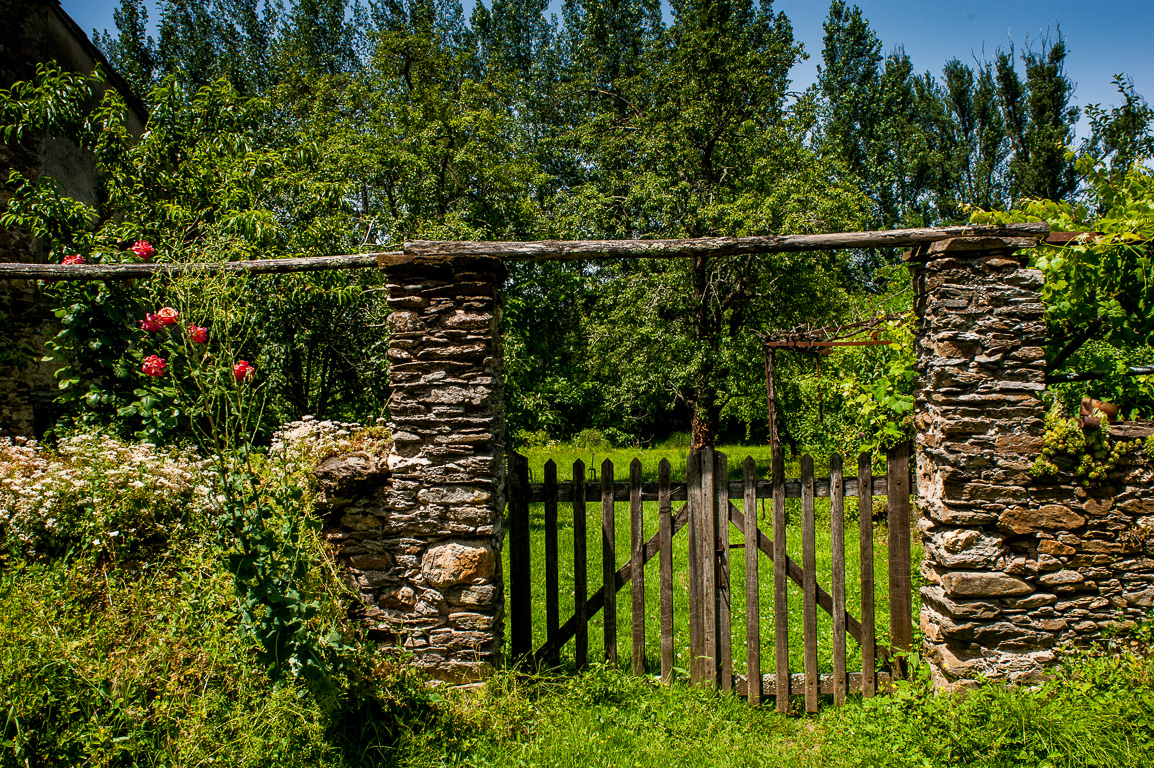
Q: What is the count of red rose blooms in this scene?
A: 7